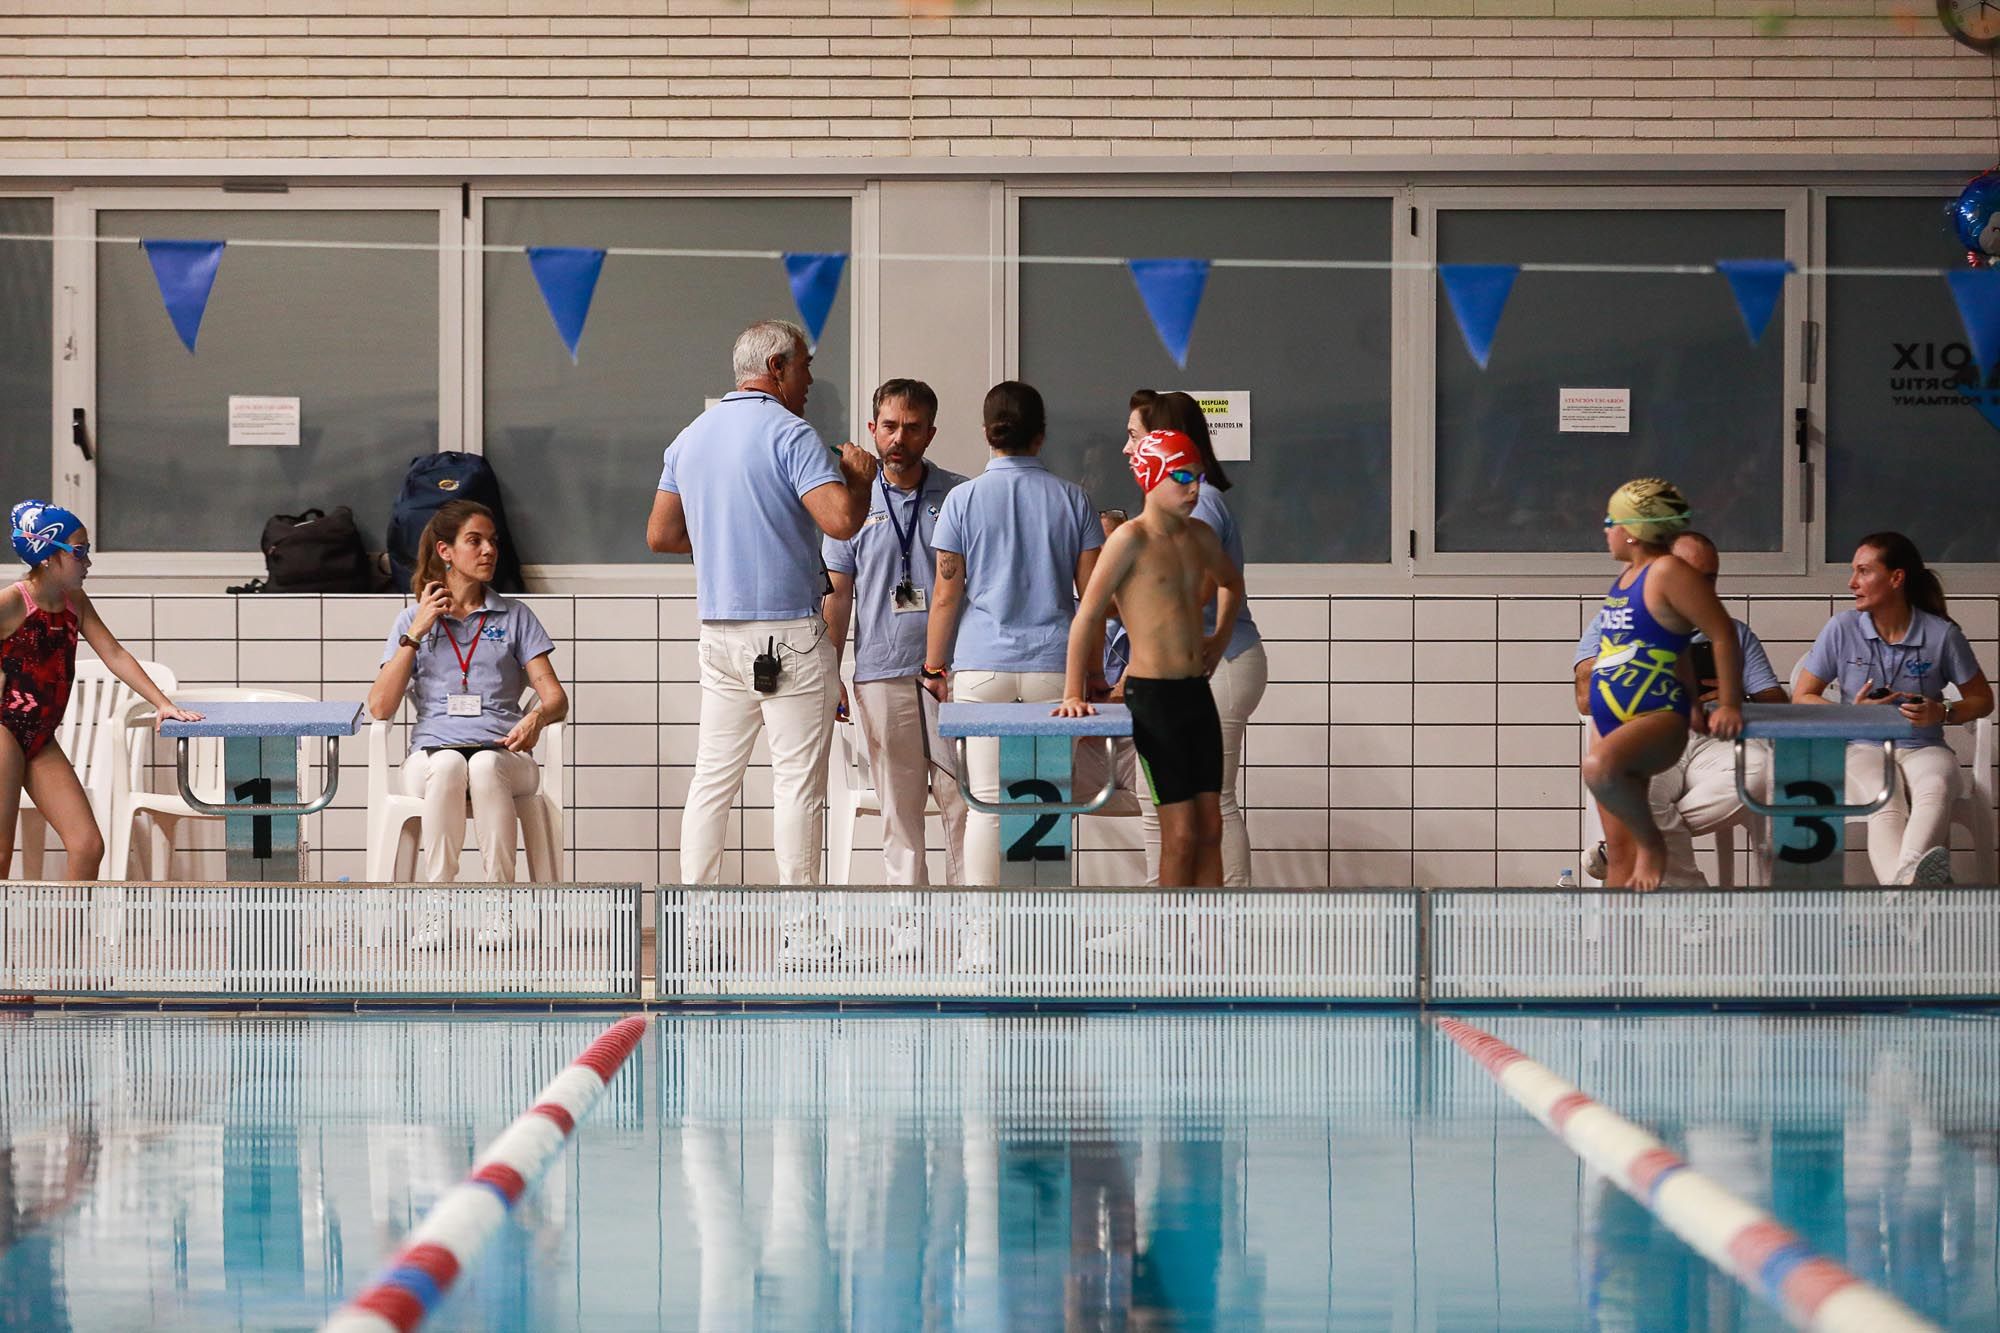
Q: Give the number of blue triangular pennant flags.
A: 7